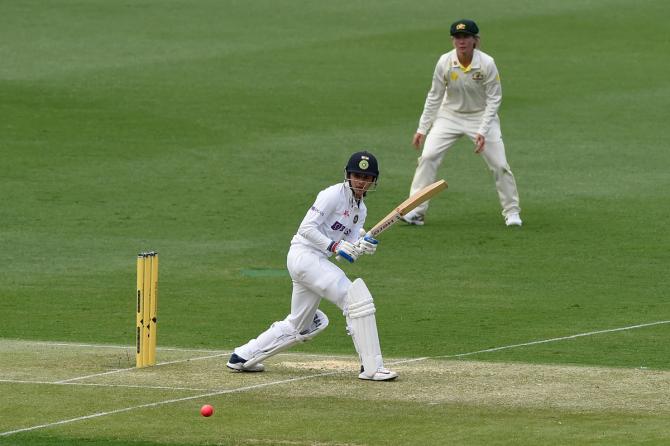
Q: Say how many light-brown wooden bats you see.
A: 1